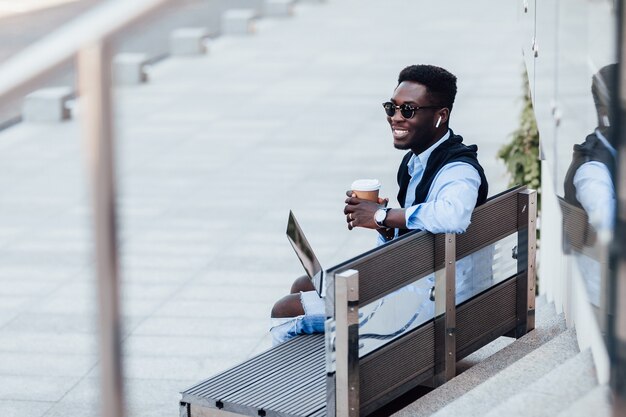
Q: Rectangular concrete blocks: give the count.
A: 5